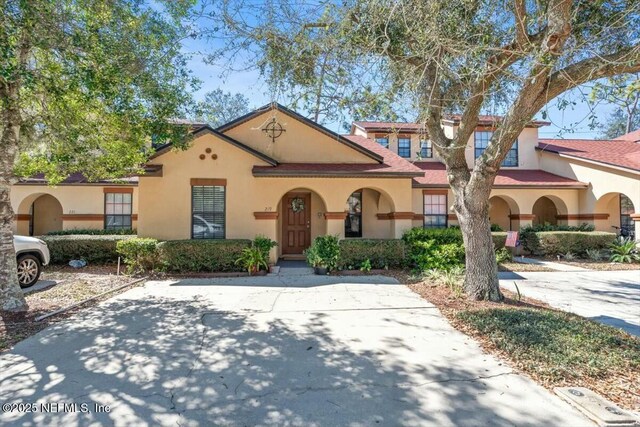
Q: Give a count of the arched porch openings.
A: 6